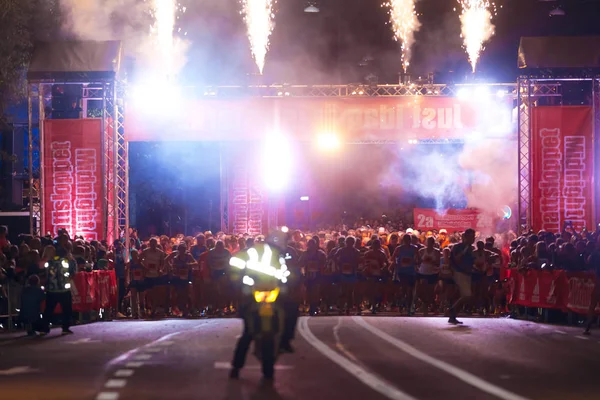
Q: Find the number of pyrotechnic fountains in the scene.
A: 4